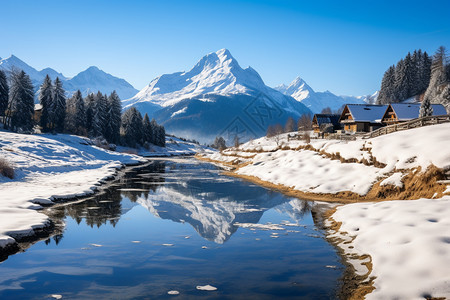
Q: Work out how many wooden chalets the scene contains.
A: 3